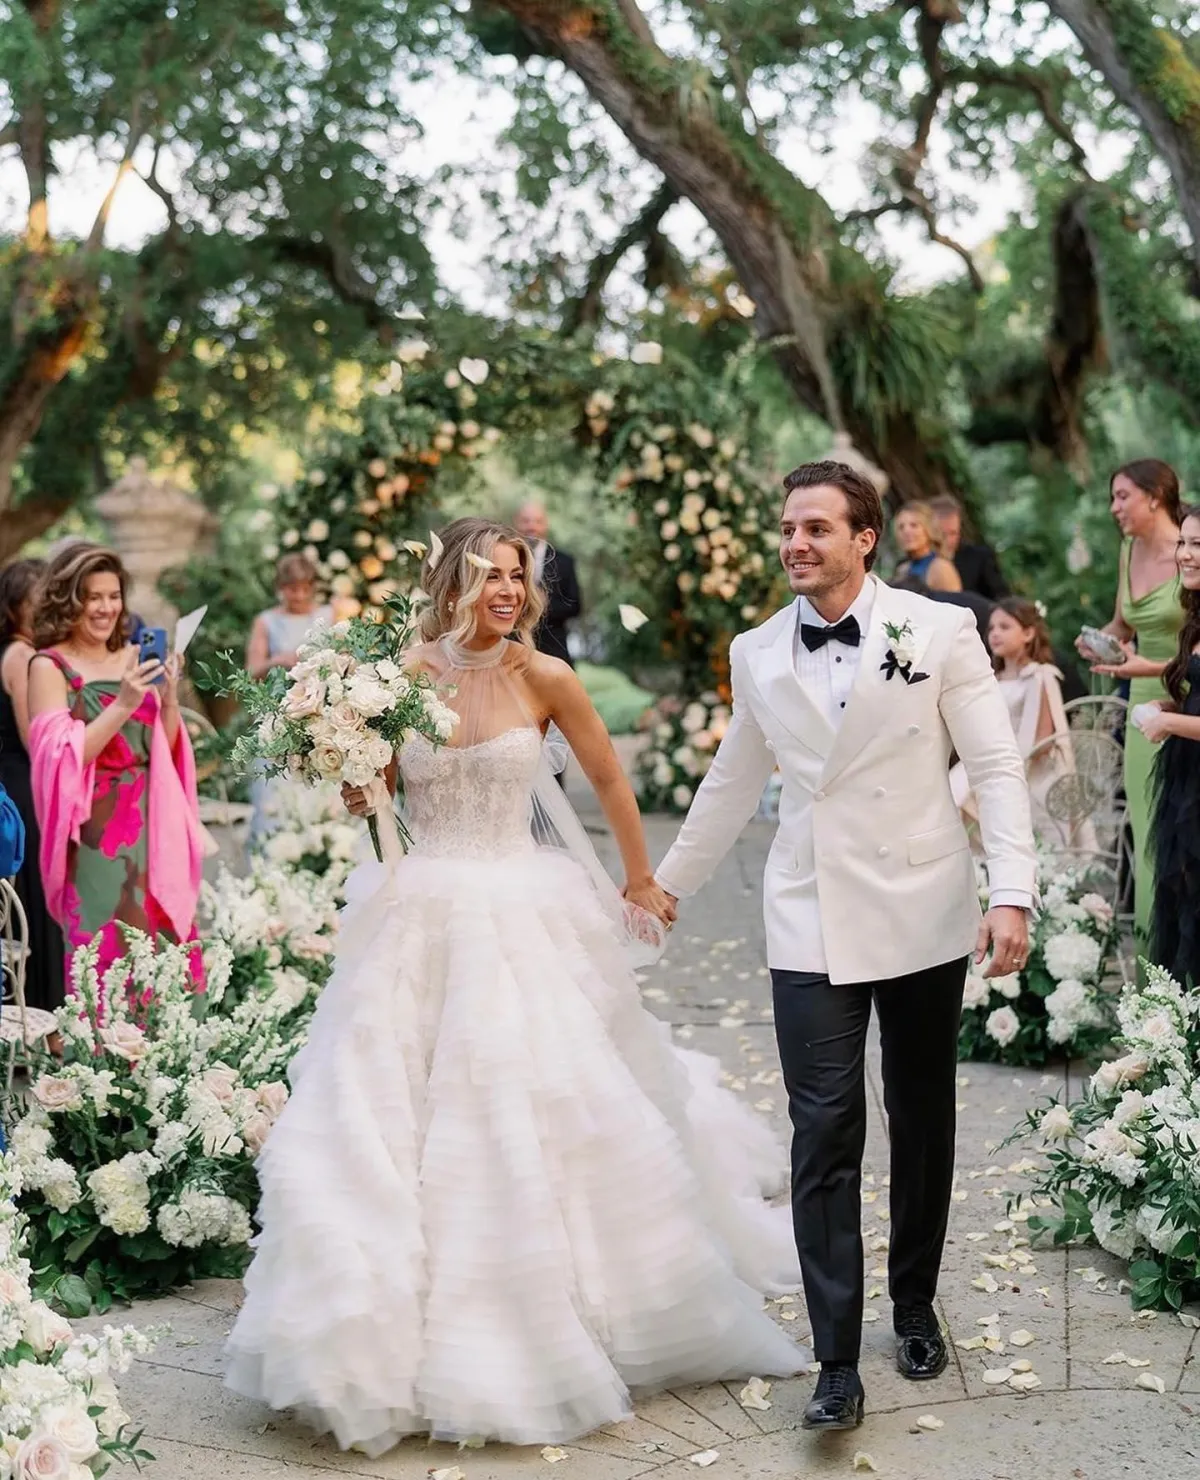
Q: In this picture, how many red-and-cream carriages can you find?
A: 0